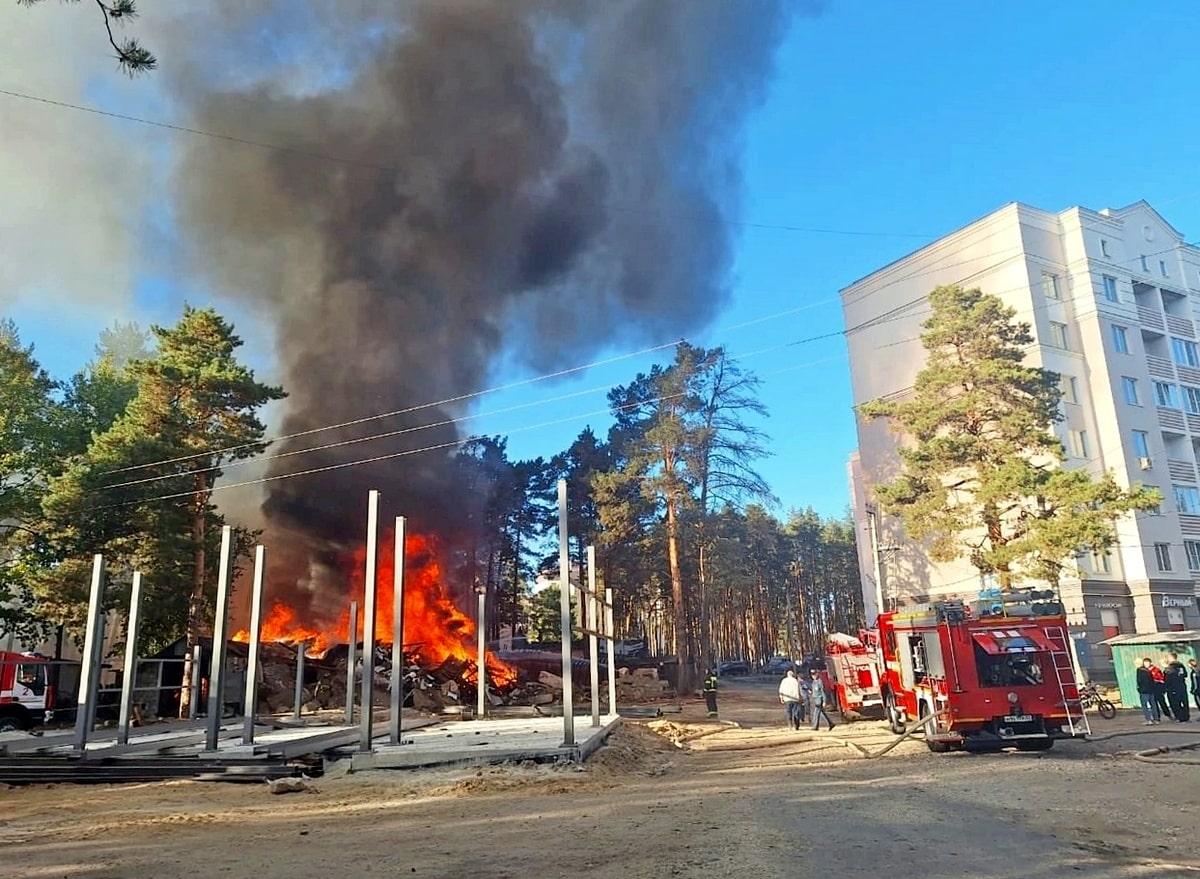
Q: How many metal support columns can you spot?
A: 14